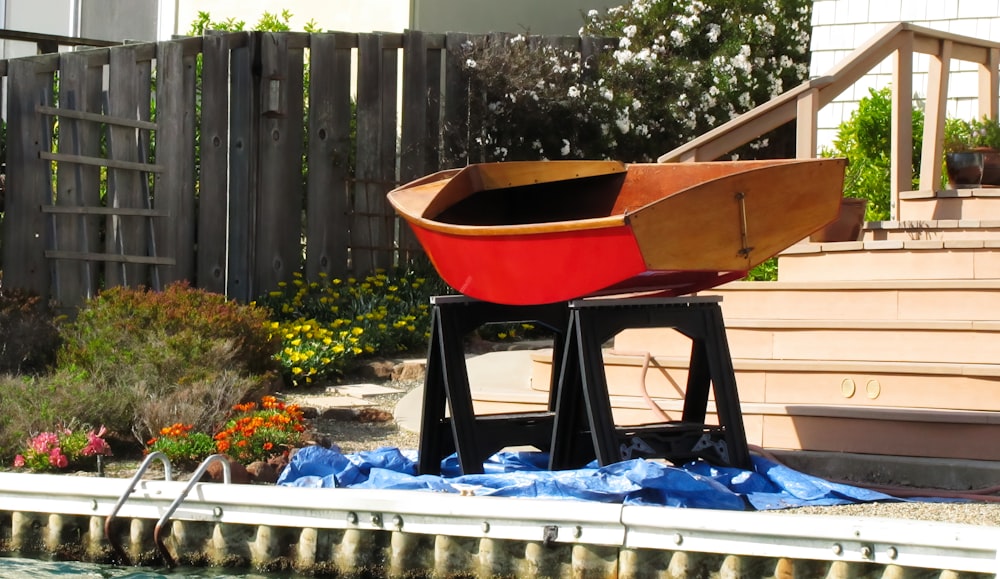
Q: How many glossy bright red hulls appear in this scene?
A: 1